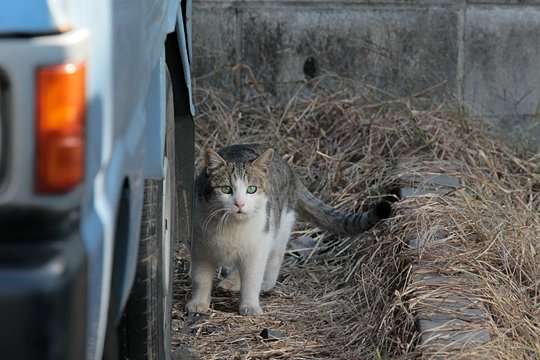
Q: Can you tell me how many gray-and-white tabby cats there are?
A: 1